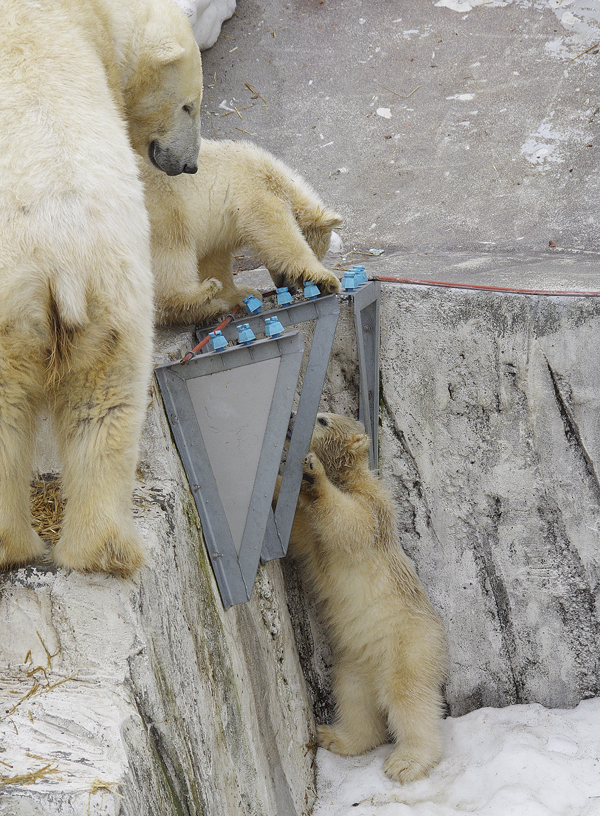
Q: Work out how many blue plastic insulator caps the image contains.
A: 9